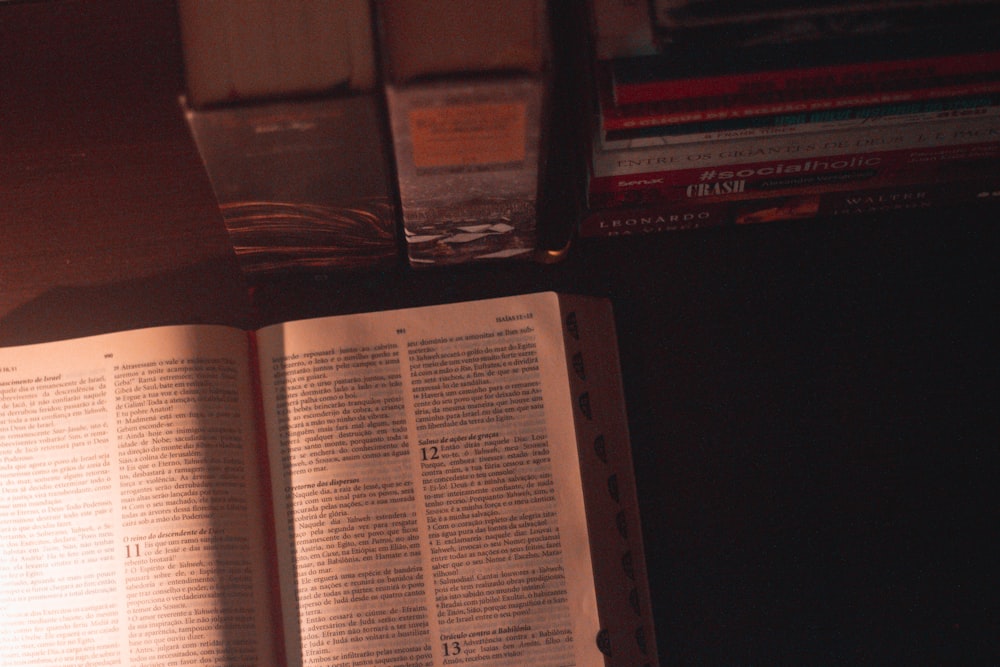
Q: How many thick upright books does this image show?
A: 2